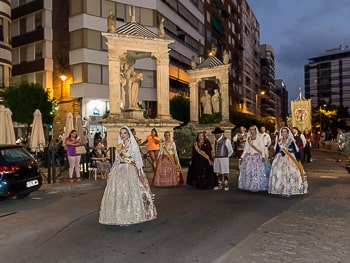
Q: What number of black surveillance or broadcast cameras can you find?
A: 0